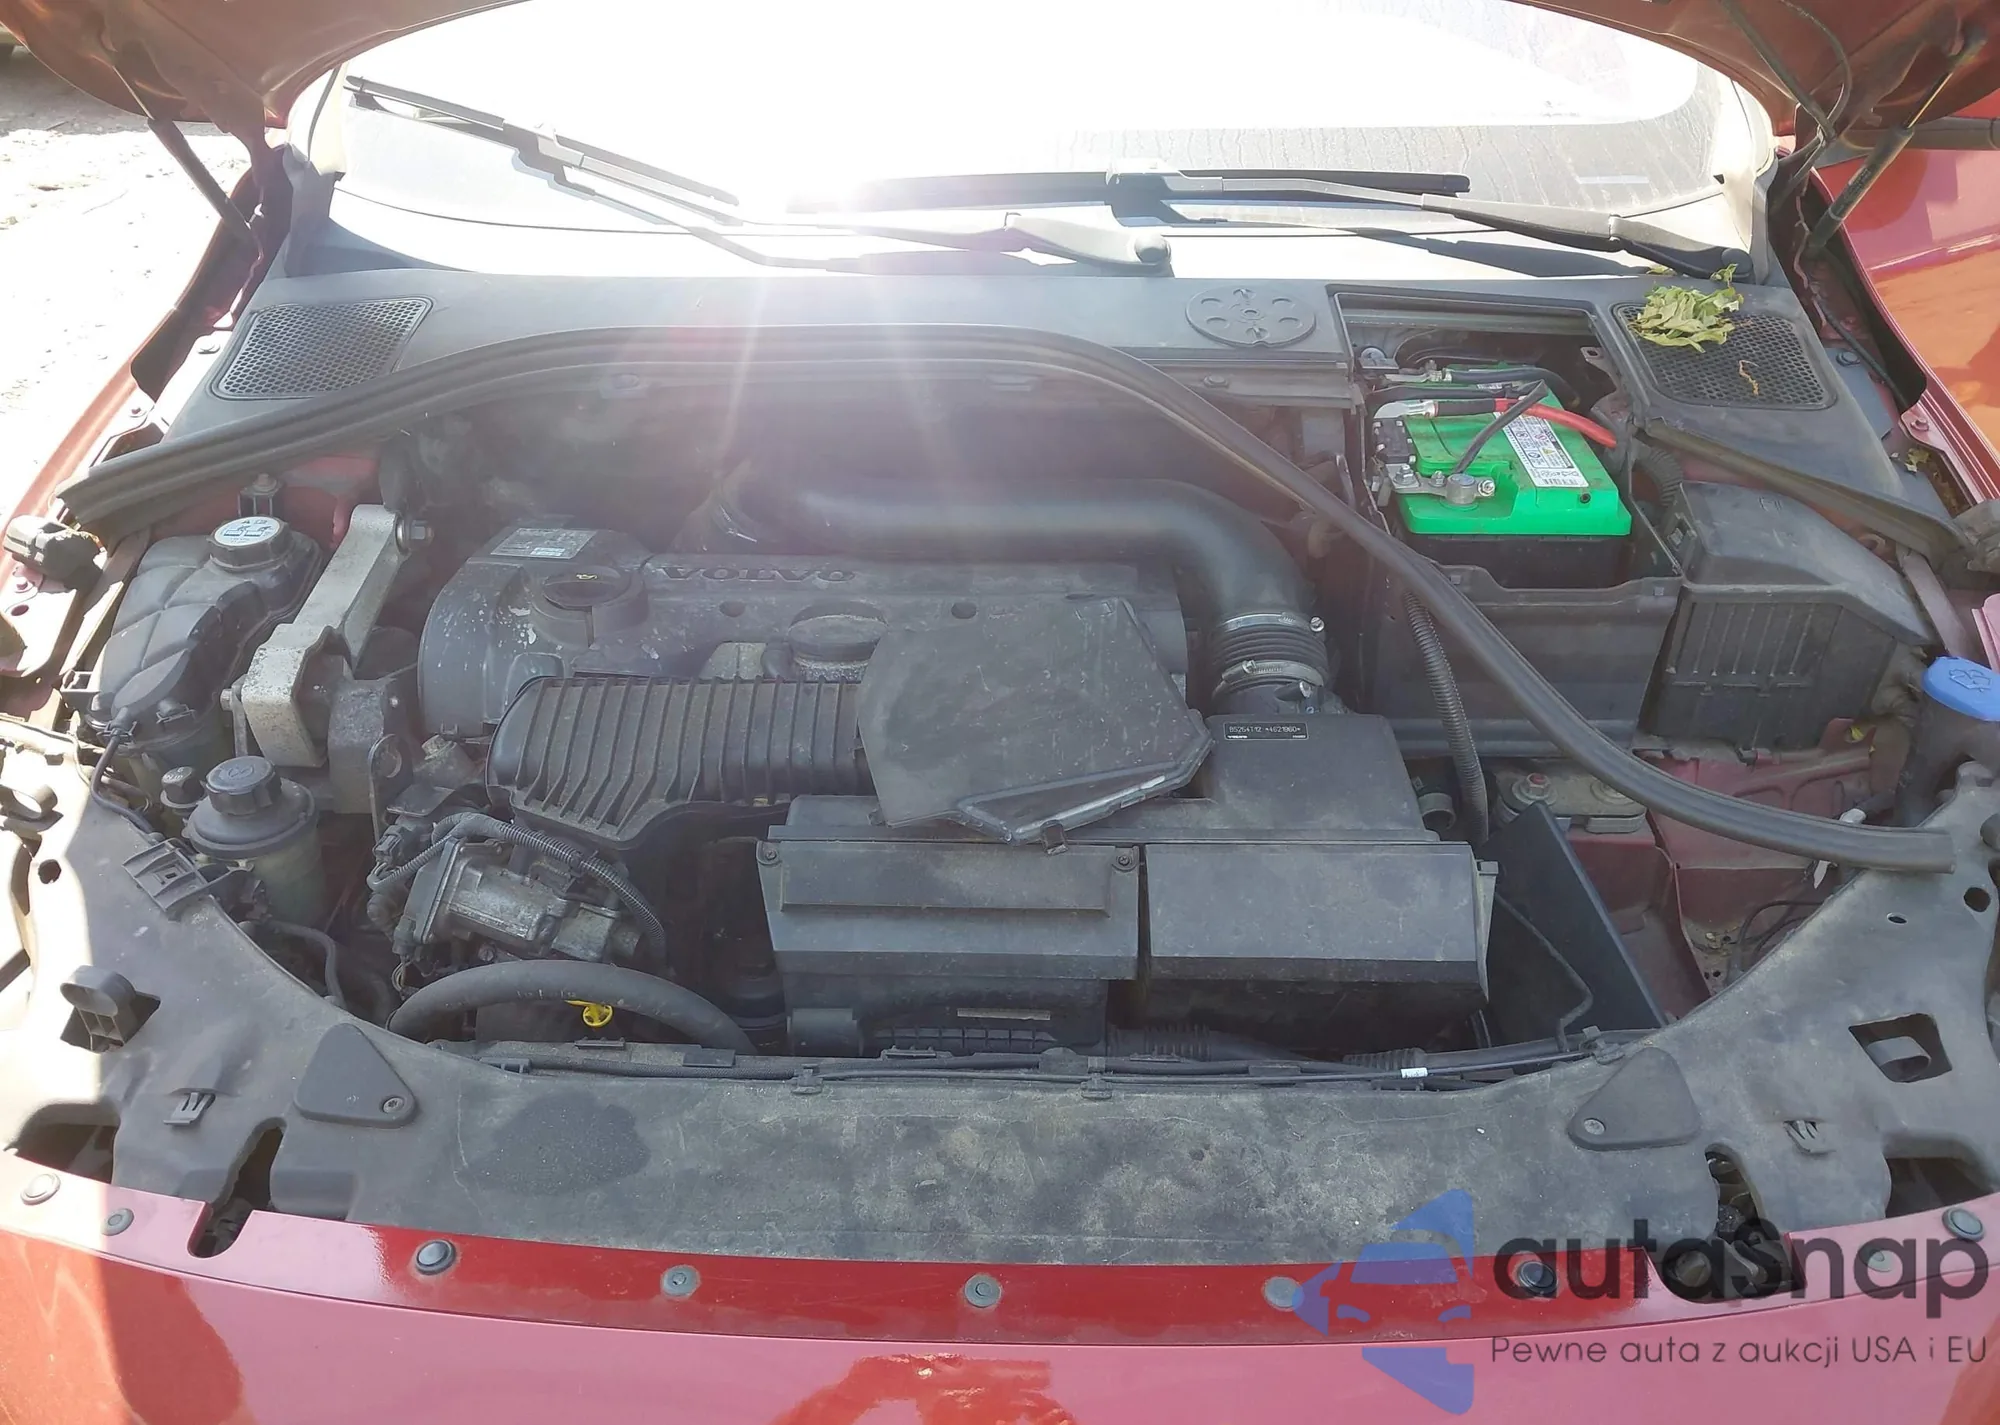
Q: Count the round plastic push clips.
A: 9